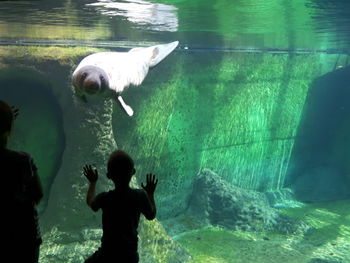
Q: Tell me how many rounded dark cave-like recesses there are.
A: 2